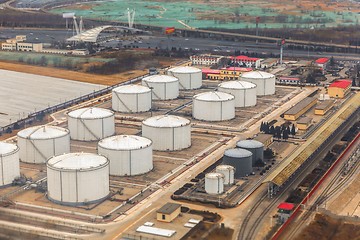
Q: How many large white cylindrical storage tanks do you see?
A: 12